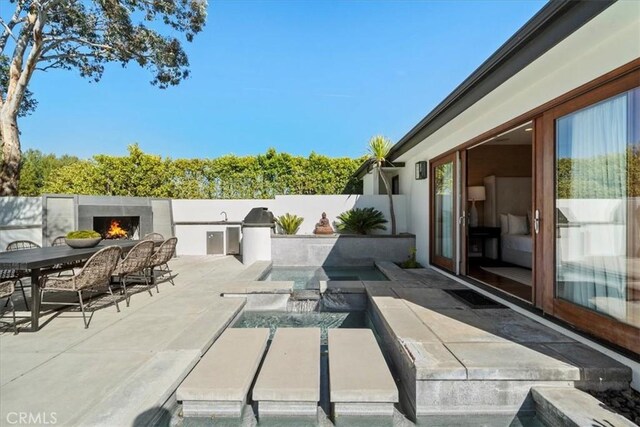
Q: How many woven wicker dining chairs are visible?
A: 7